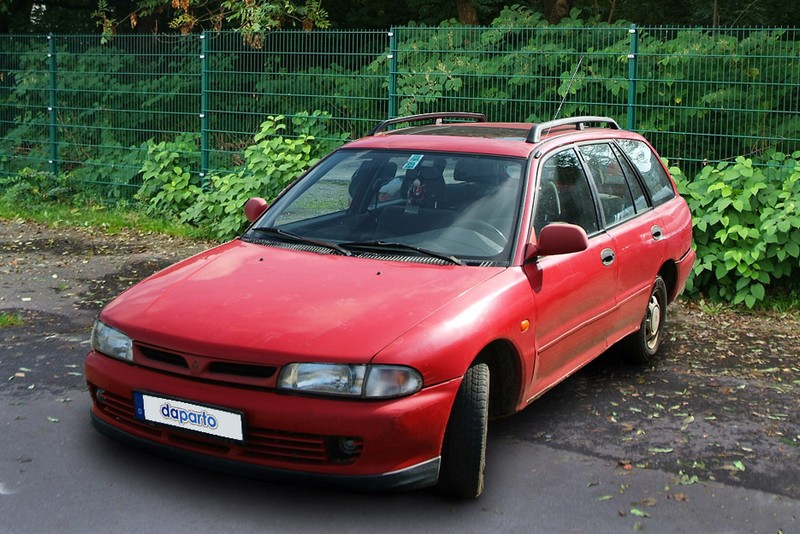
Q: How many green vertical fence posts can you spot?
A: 4